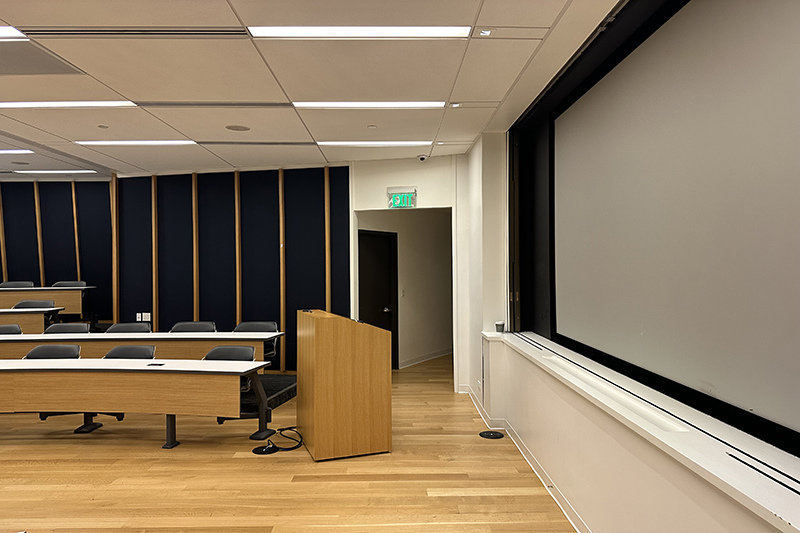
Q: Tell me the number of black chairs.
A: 11